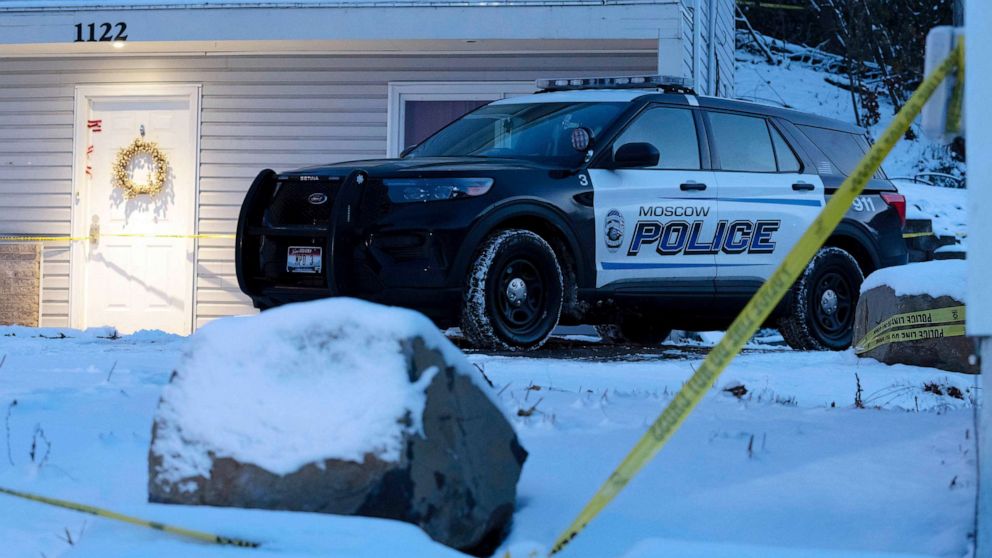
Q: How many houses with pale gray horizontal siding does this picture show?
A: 1